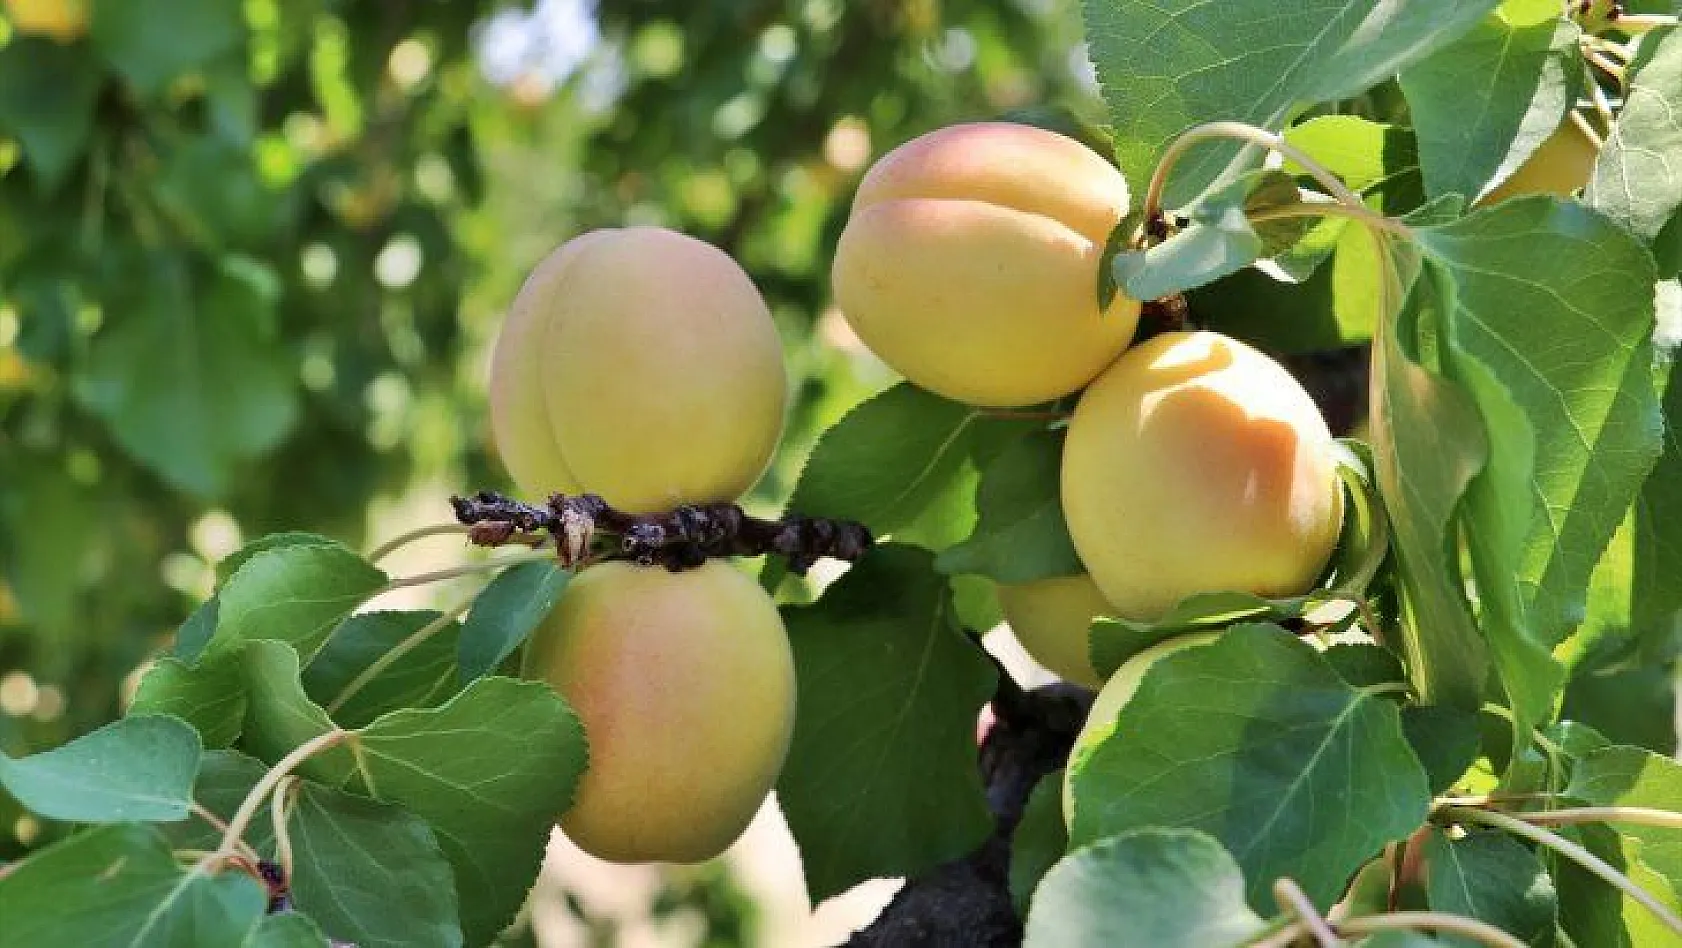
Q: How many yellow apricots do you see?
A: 7